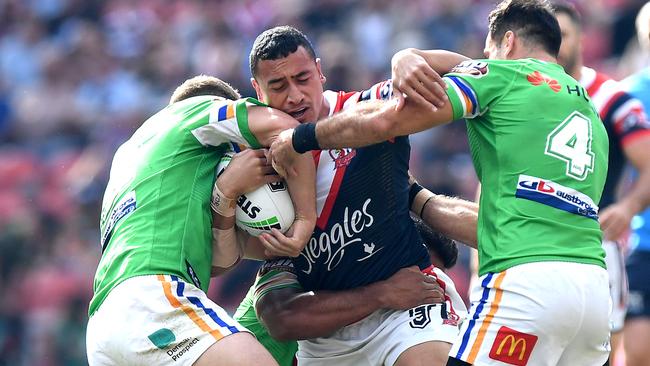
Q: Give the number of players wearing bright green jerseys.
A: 3